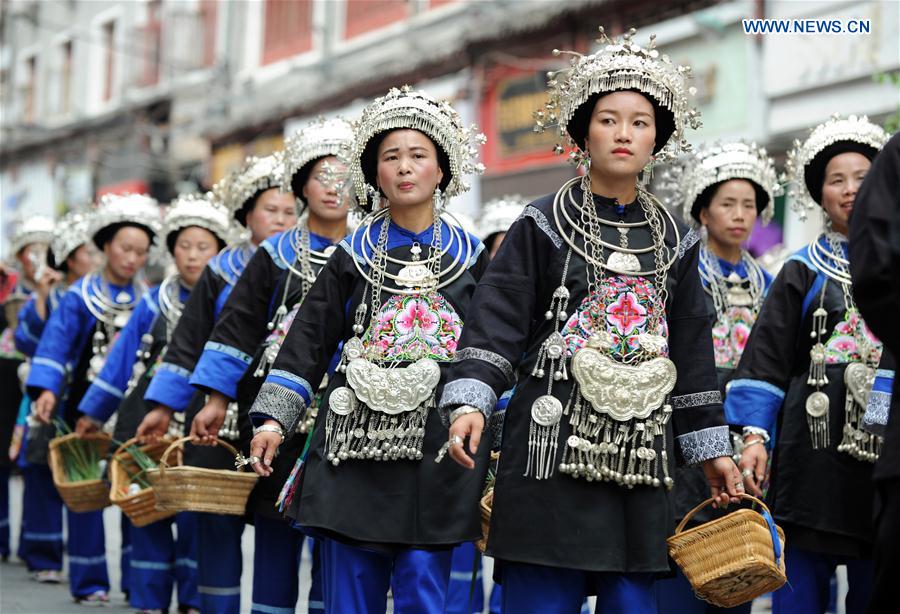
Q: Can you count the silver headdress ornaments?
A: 11